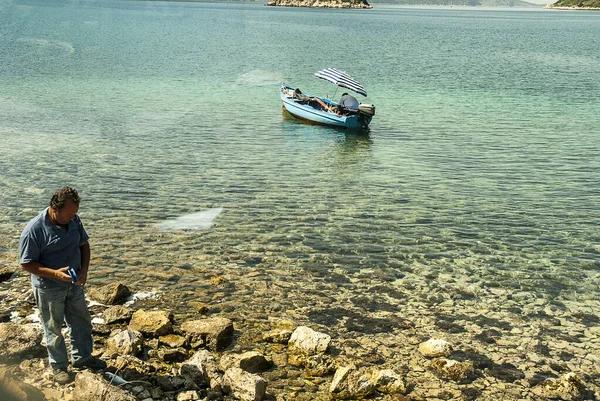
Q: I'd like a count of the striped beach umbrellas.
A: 1